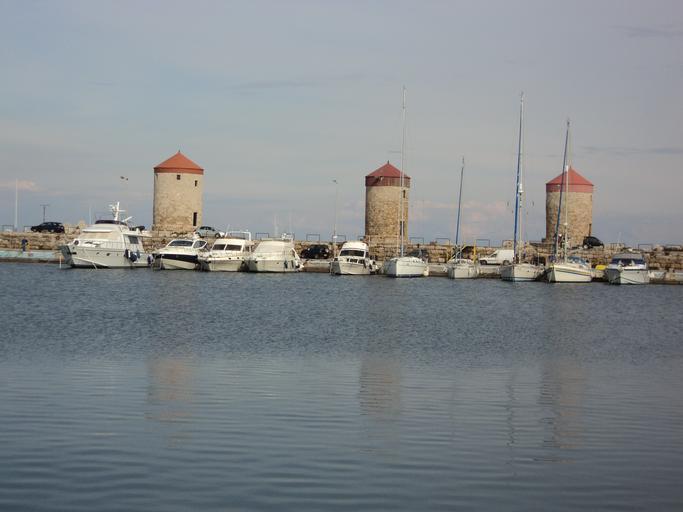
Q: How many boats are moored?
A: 10